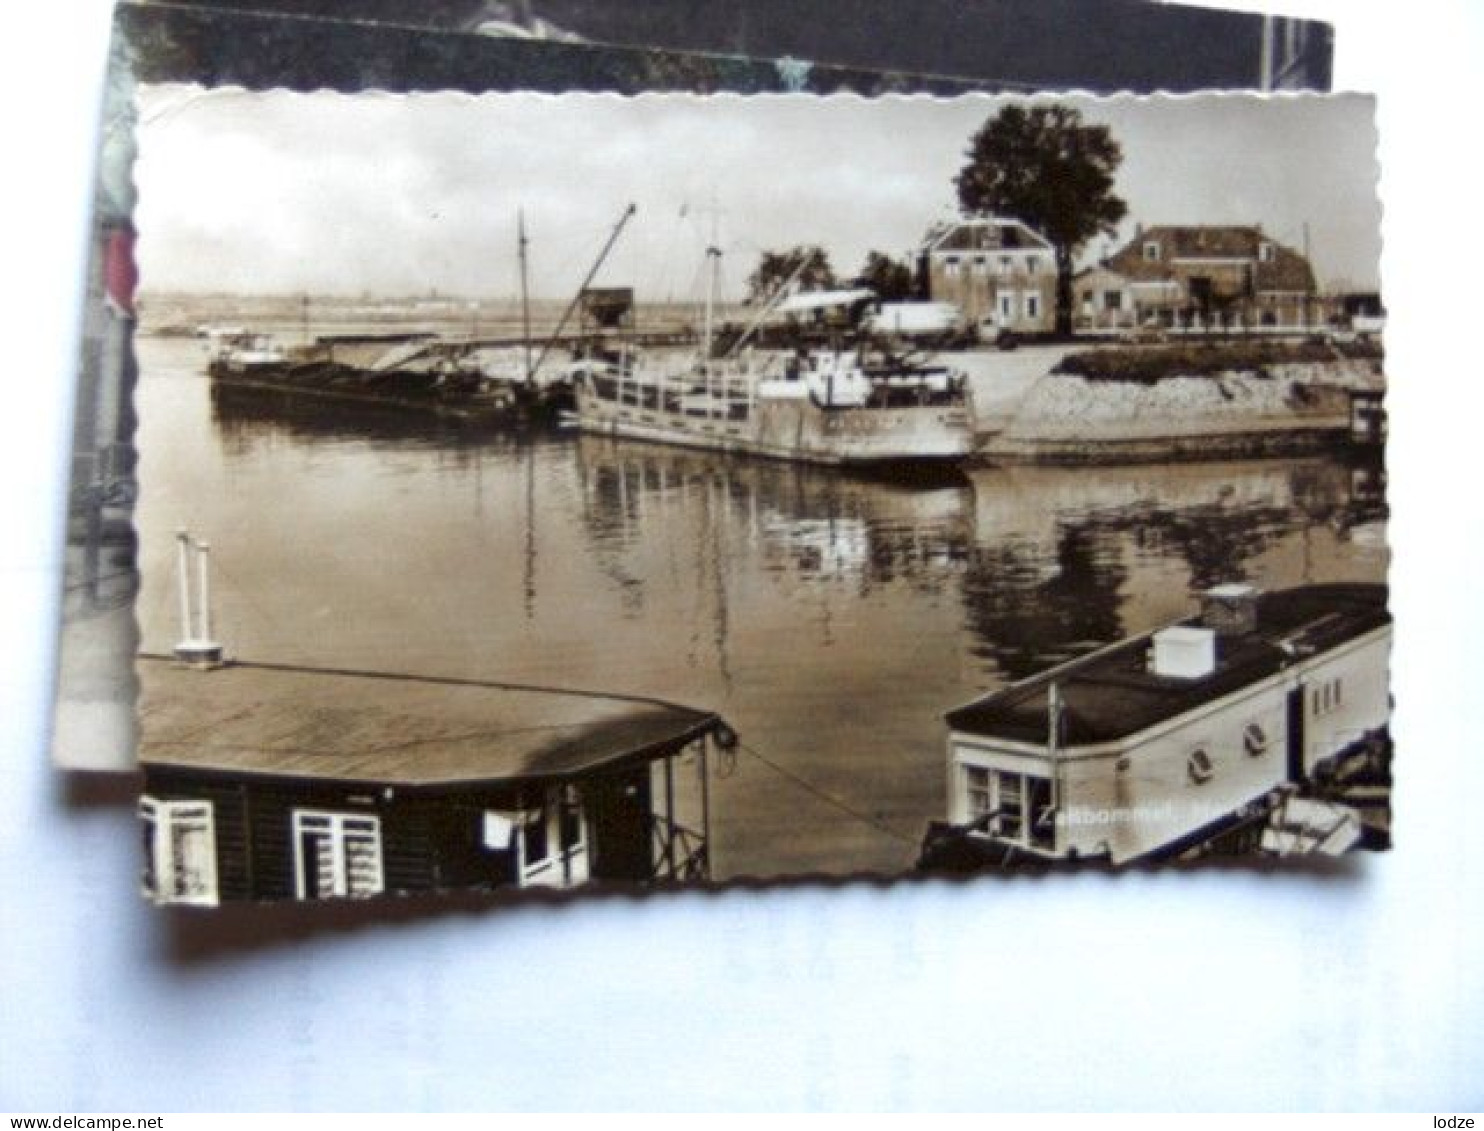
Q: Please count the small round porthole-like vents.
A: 2